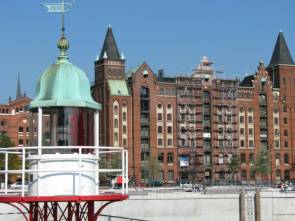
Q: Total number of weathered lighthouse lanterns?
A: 1